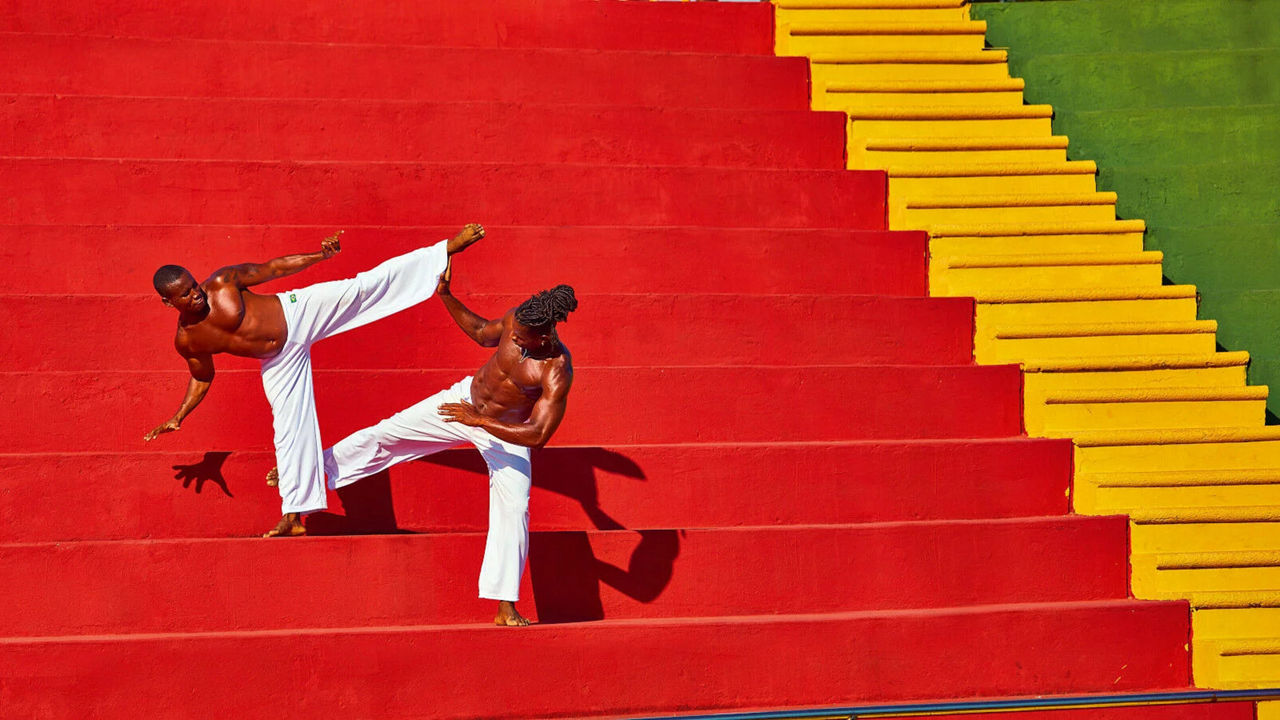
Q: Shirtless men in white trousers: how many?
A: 2